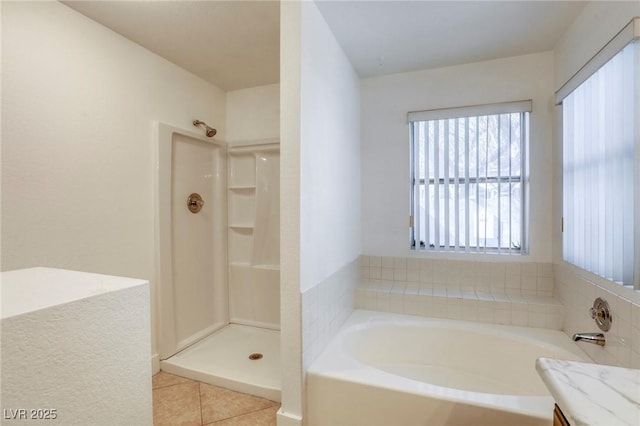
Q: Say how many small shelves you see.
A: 2